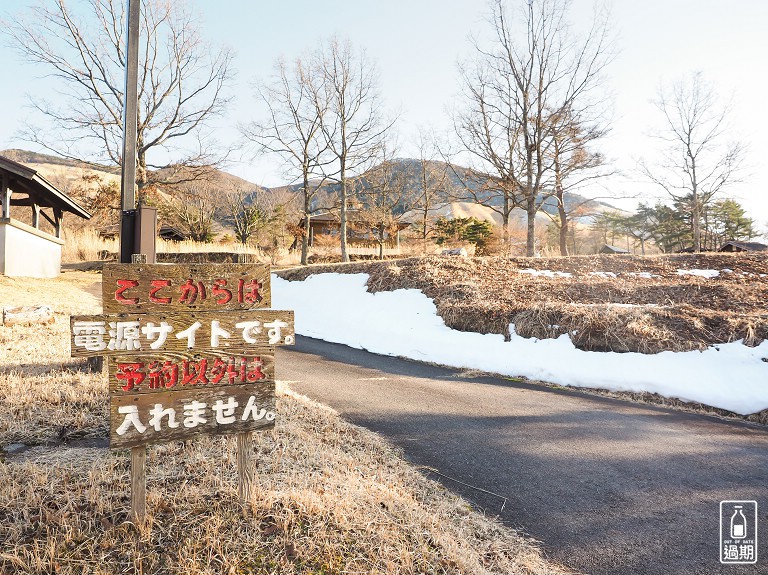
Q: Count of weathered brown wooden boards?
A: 4